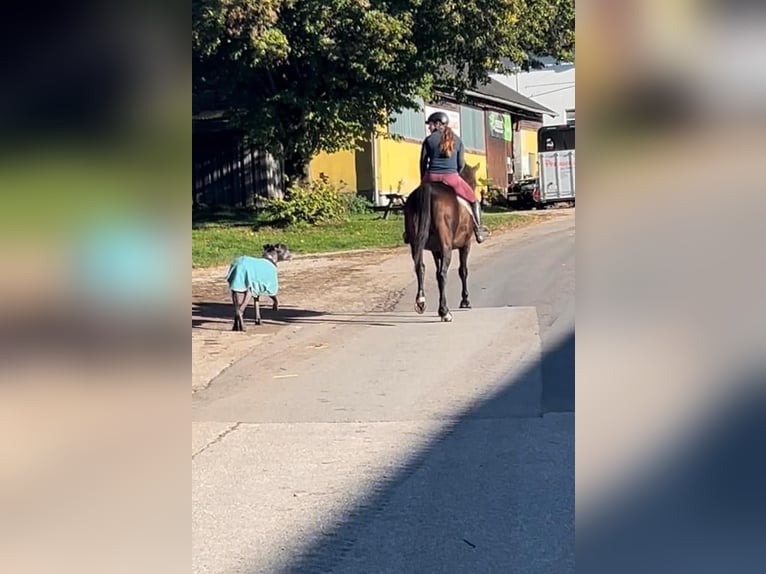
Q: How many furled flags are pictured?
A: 0